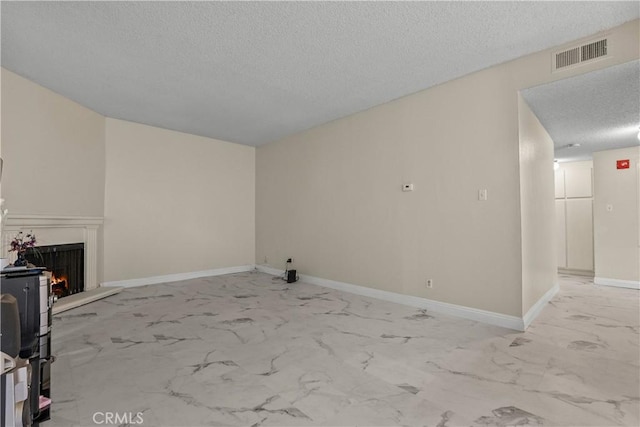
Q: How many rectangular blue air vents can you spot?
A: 0